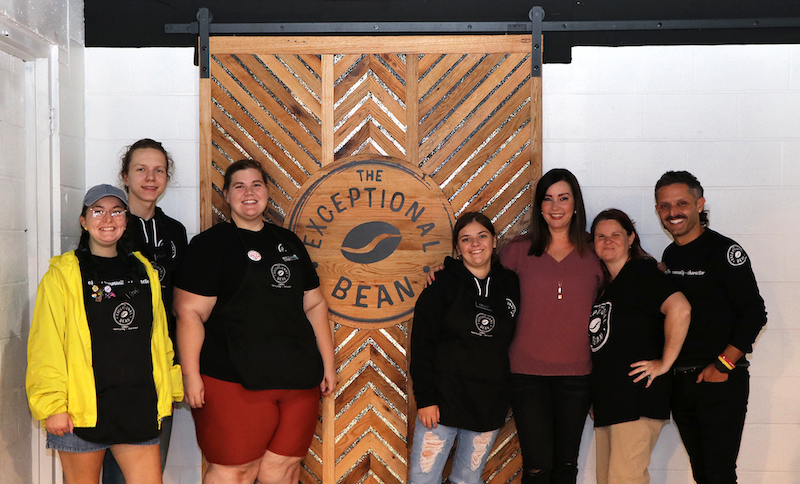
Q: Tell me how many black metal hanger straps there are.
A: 2